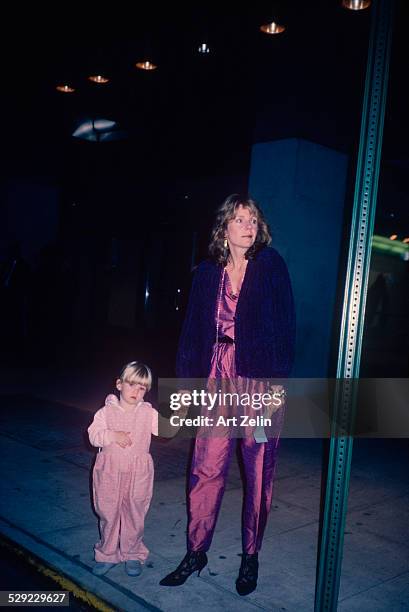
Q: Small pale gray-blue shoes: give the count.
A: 2